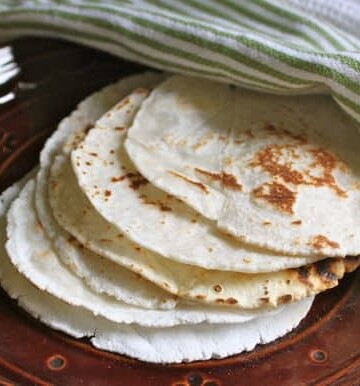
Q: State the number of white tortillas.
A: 6